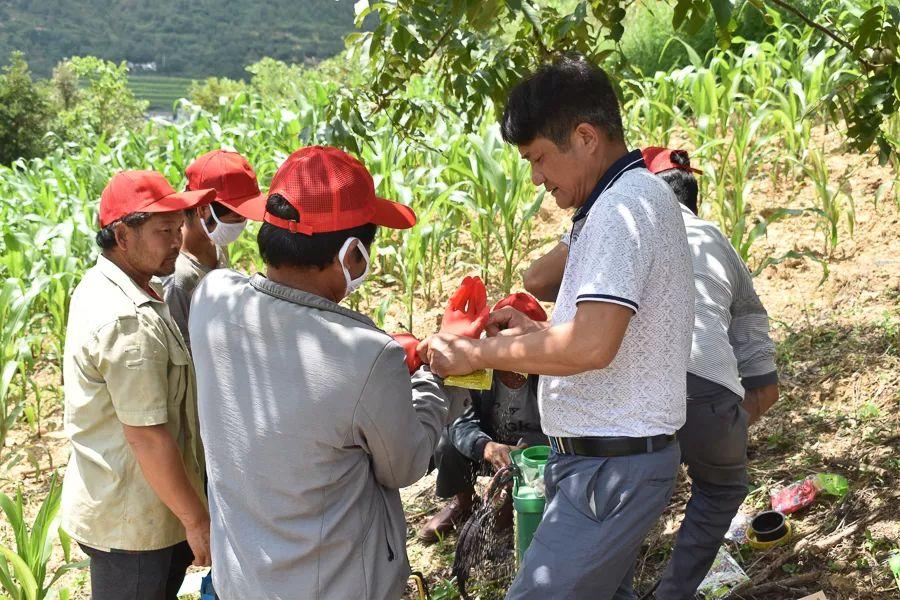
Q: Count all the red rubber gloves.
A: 2